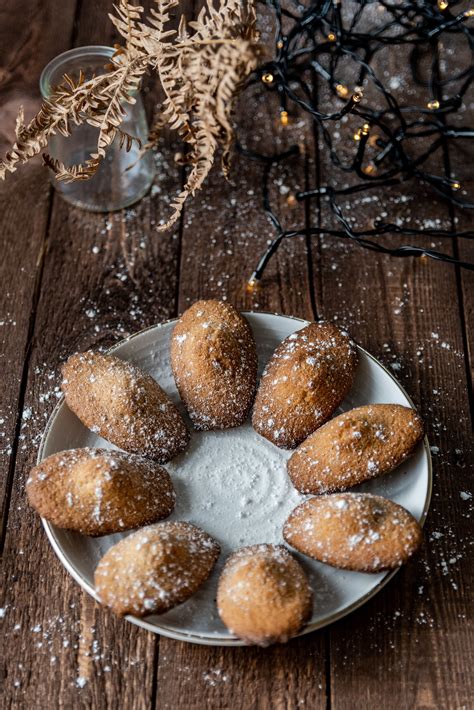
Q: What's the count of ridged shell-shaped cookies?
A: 8